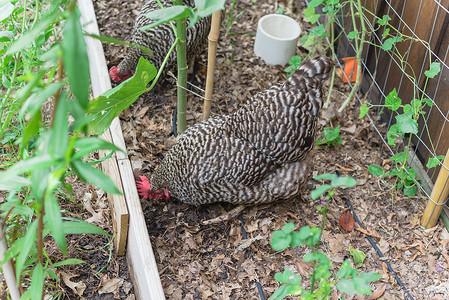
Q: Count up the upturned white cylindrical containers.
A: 1